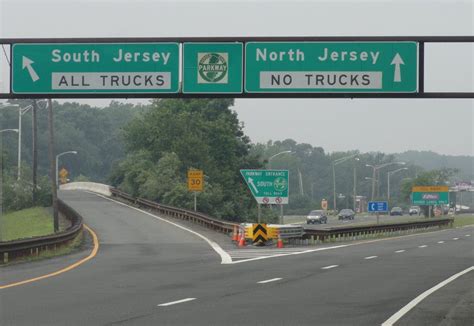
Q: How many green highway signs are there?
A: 5